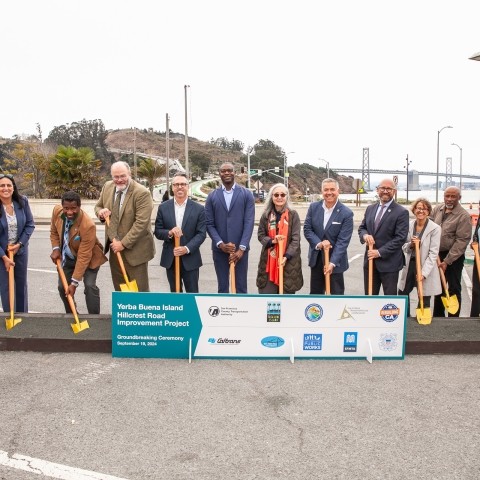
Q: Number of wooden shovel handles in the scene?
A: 11